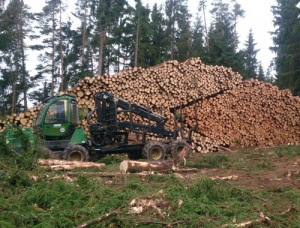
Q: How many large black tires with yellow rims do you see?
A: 3